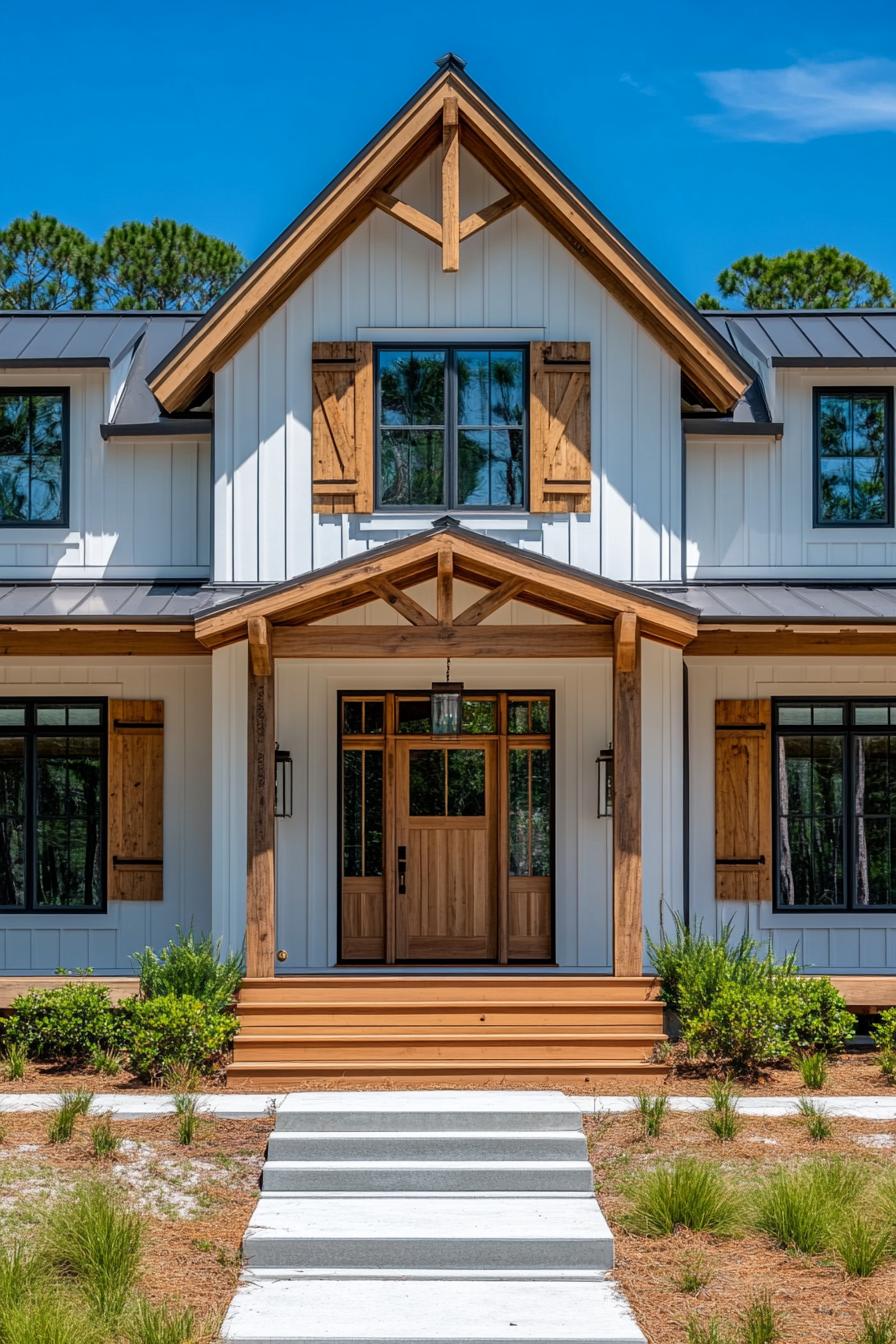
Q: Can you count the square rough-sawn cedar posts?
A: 2